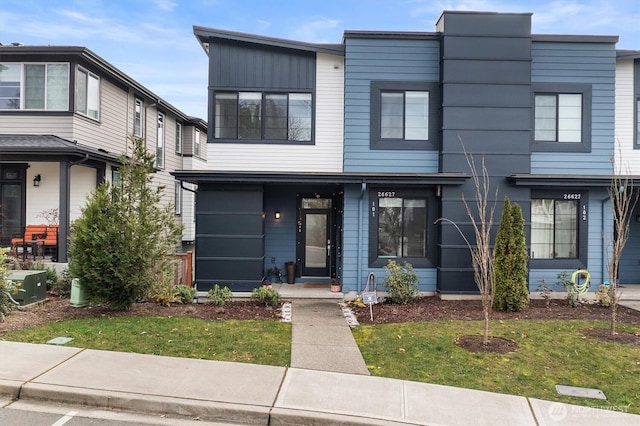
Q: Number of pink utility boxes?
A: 0